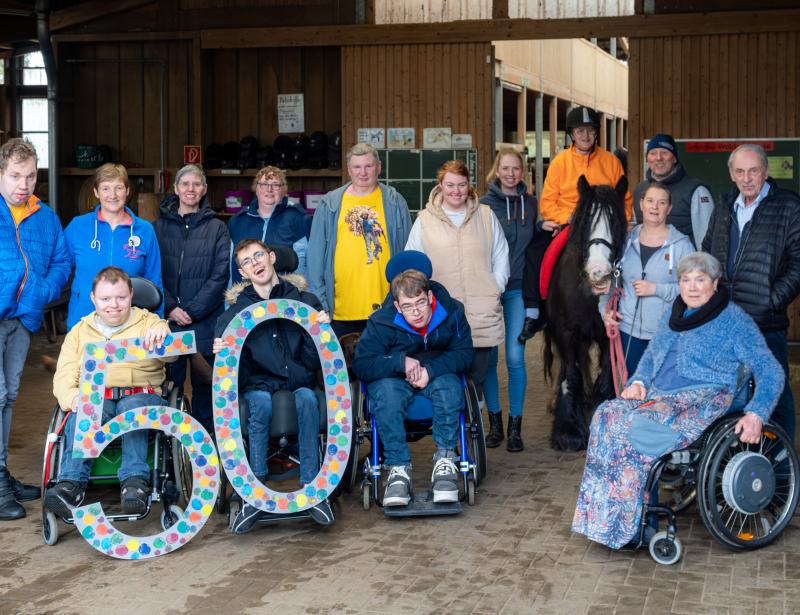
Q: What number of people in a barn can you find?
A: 15